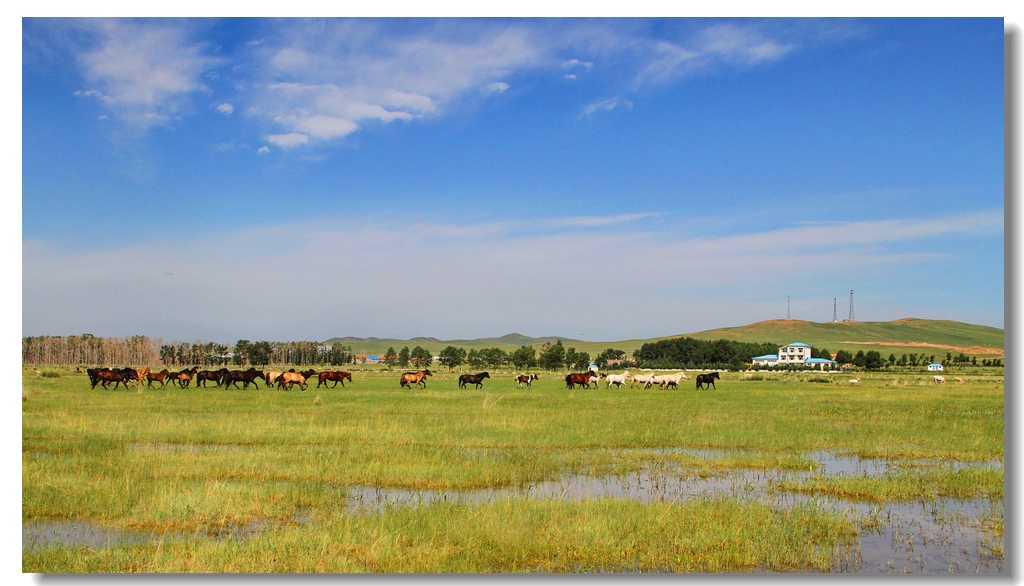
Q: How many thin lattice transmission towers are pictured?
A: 3